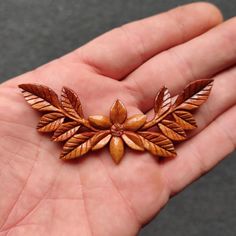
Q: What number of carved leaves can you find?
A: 10